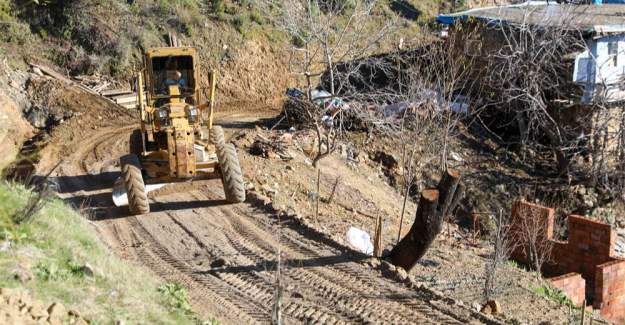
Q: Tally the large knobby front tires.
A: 2